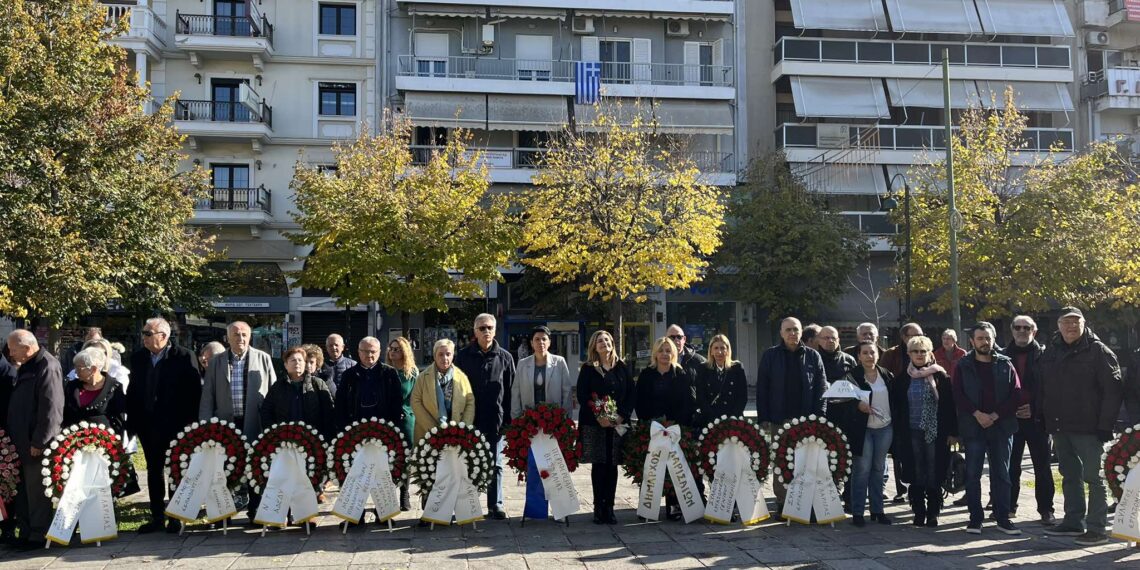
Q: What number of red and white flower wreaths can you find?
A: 8